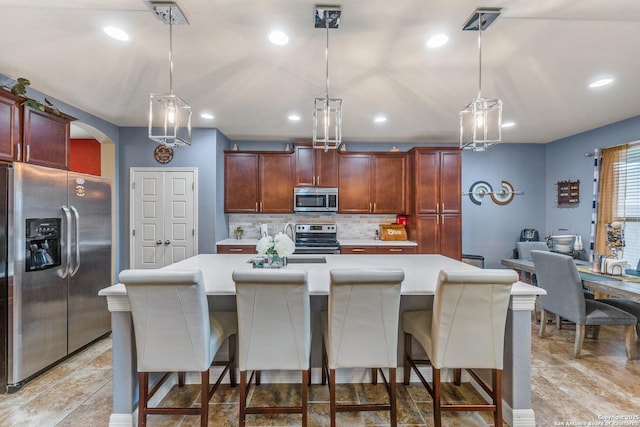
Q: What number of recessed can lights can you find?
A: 8